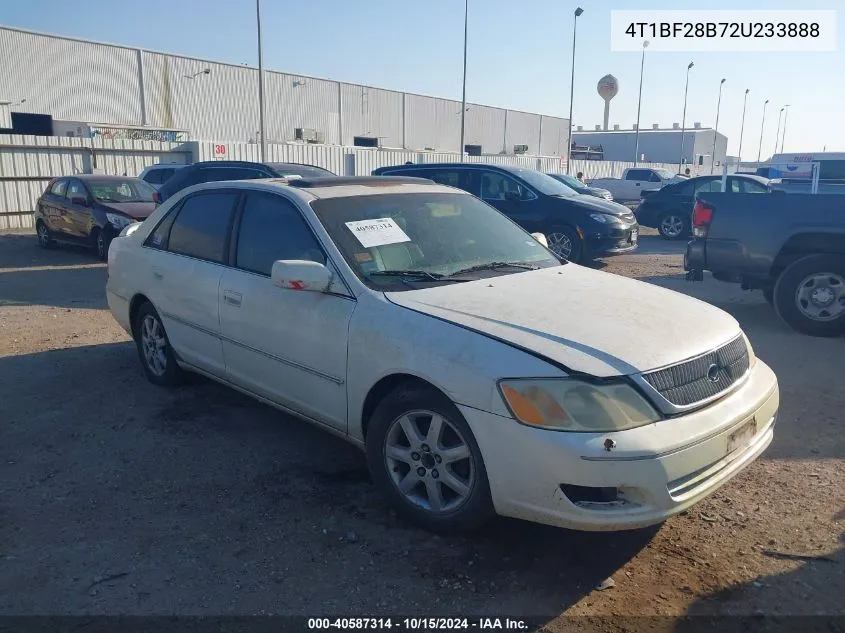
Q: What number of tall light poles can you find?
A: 10